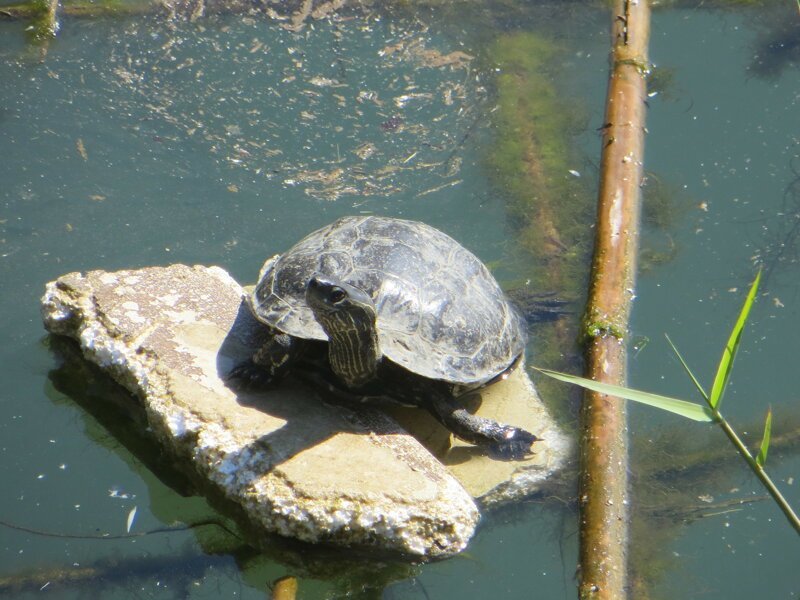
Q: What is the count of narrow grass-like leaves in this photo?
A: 4